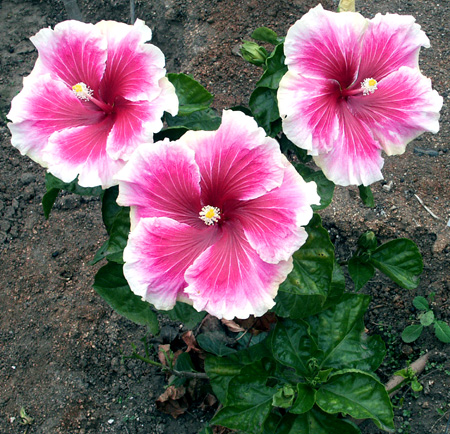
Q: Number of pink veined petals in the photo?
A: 15